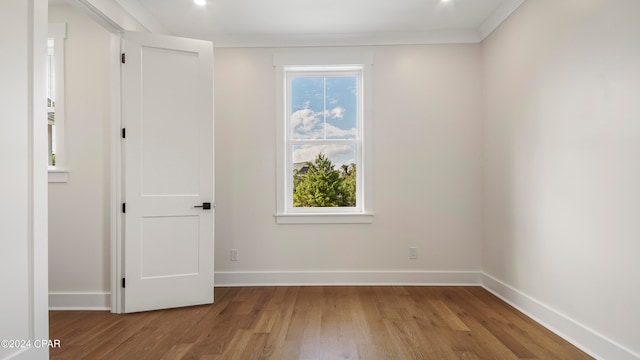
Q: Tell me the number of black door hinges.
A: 4